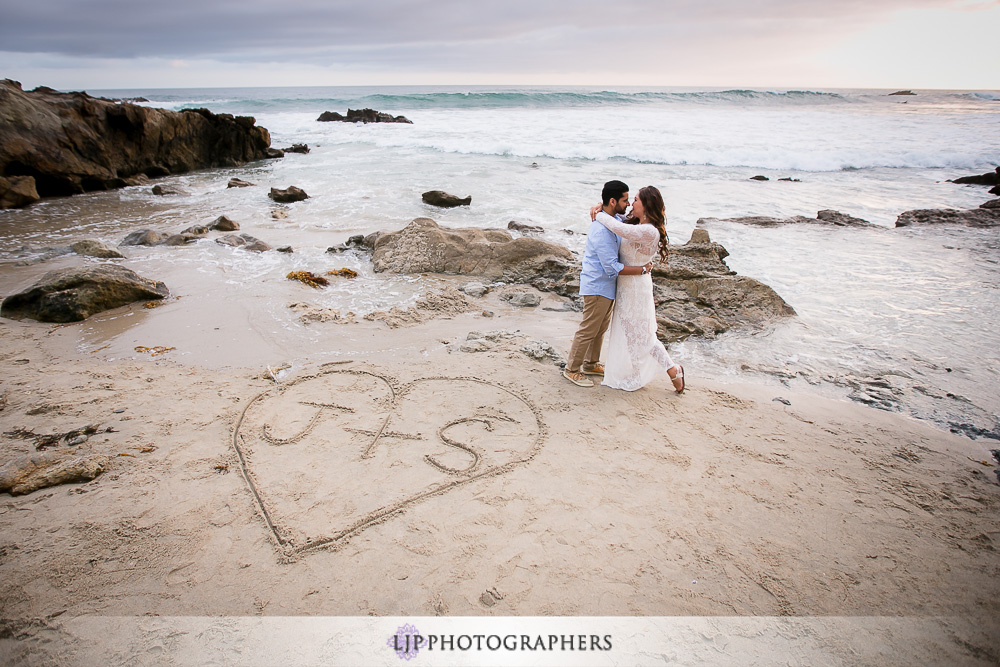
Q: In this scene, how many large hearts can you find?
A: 1